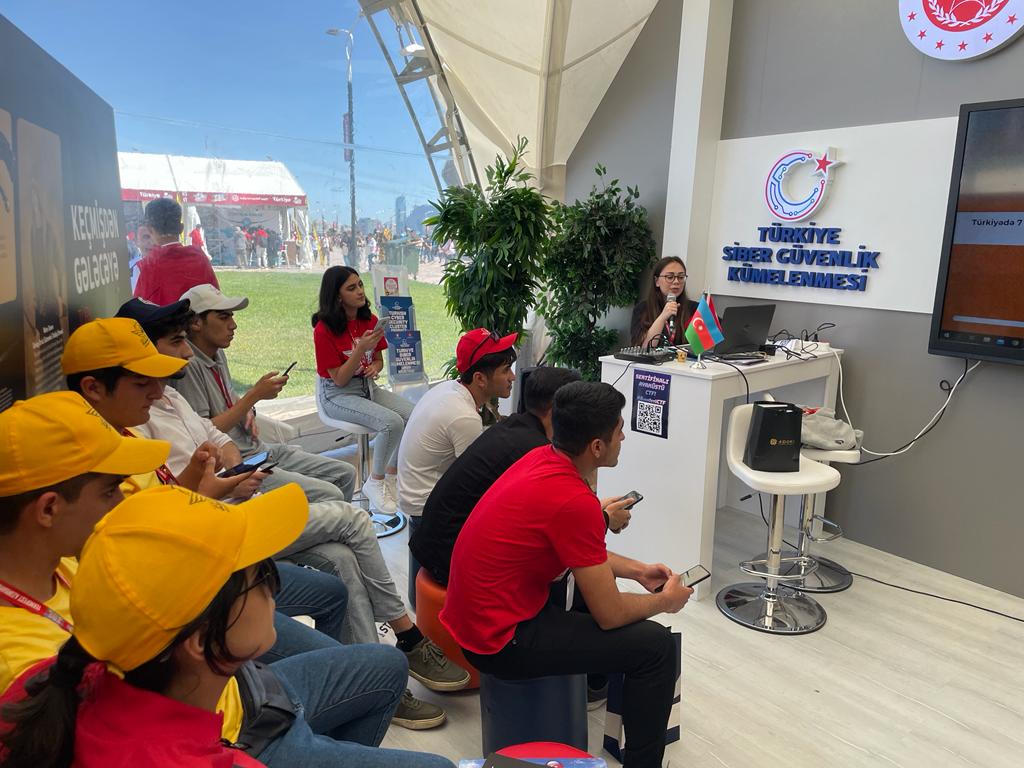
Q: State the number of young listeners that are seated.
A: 9